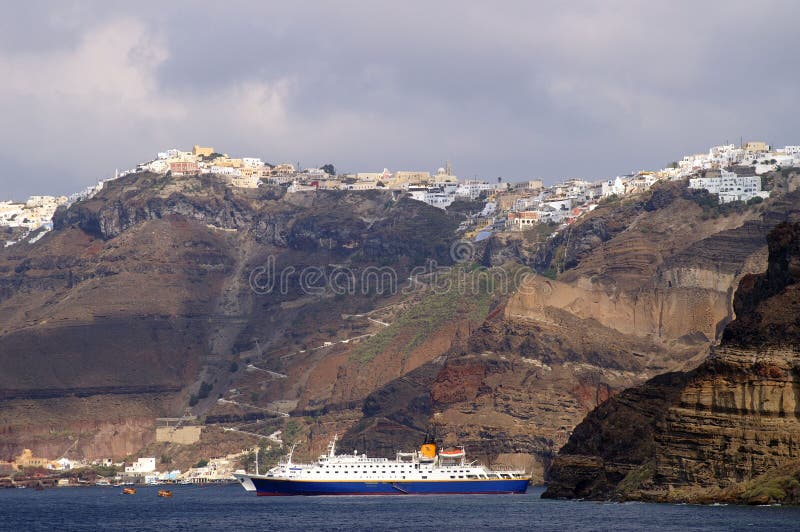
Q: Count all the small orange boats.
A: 2